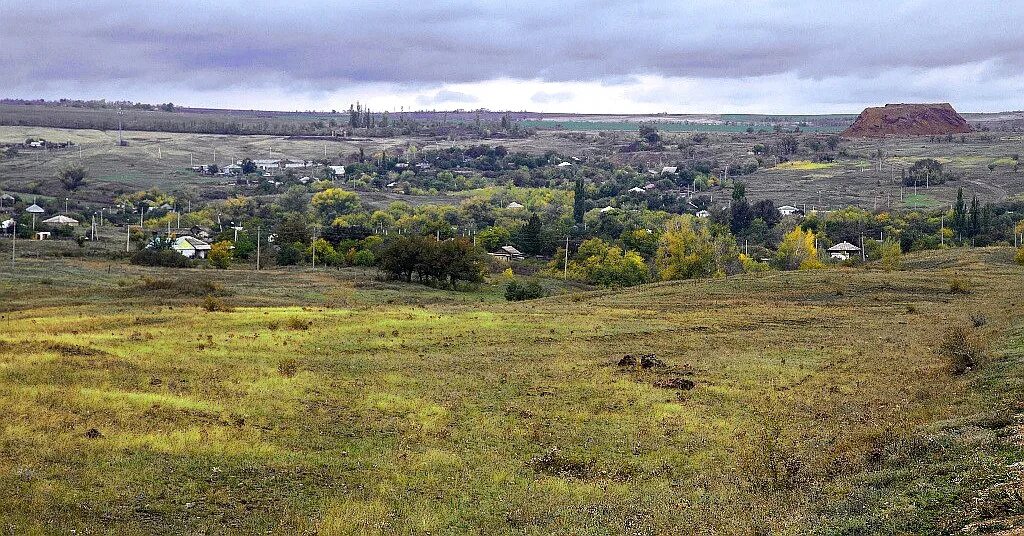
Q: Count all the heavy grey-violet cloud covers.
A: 1